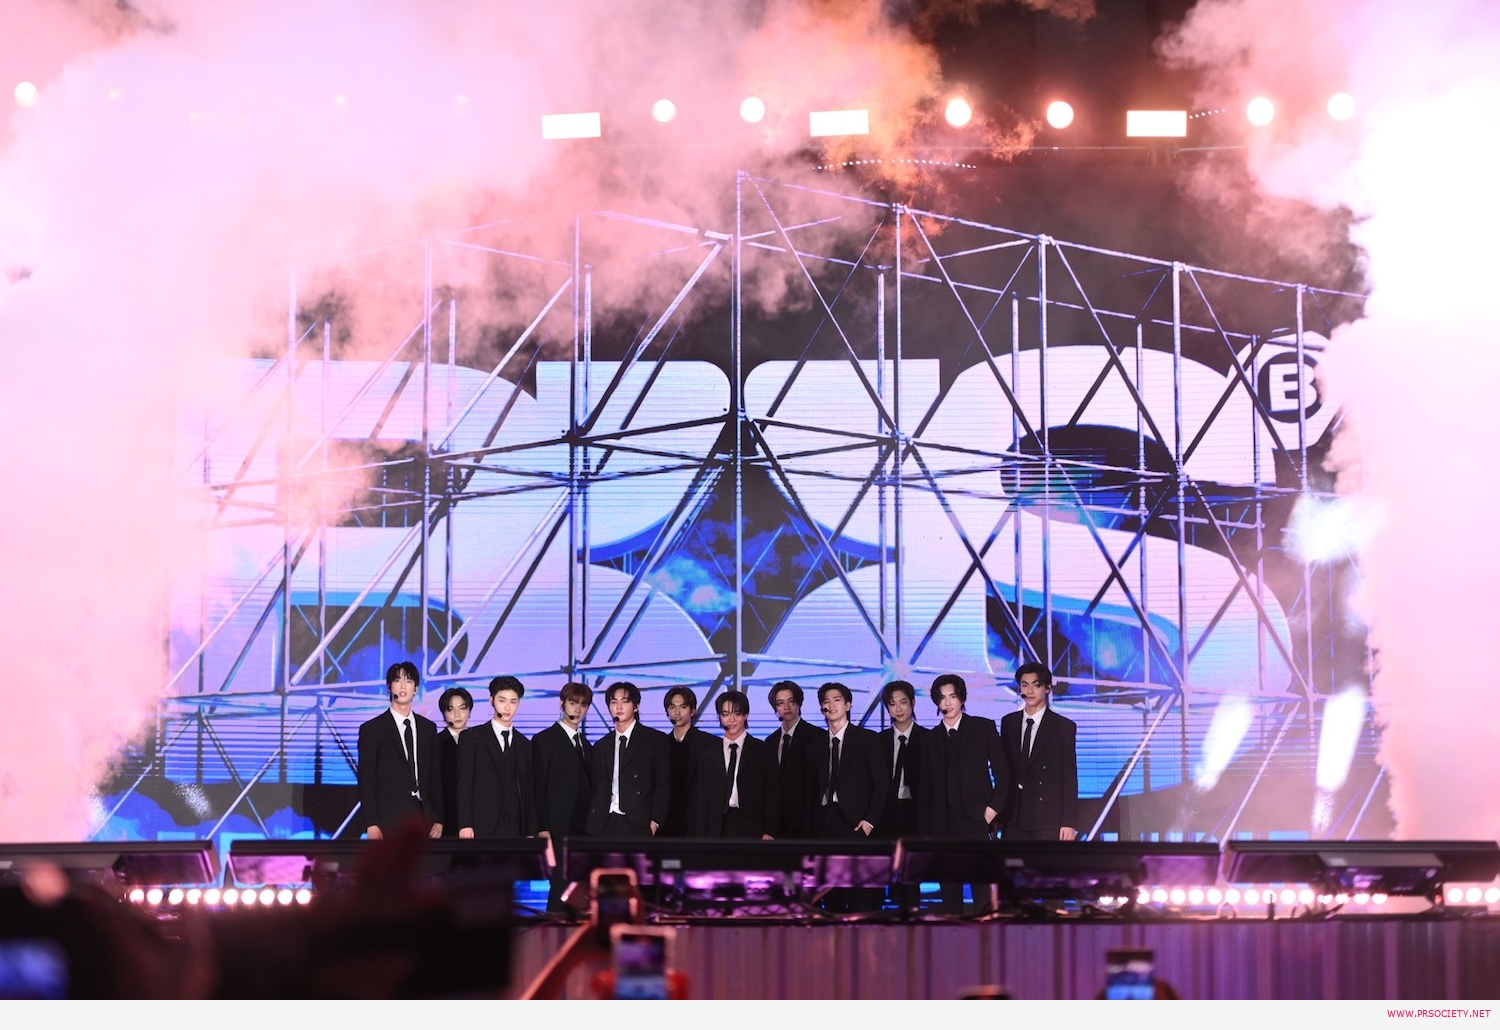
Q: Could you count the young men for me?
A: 12